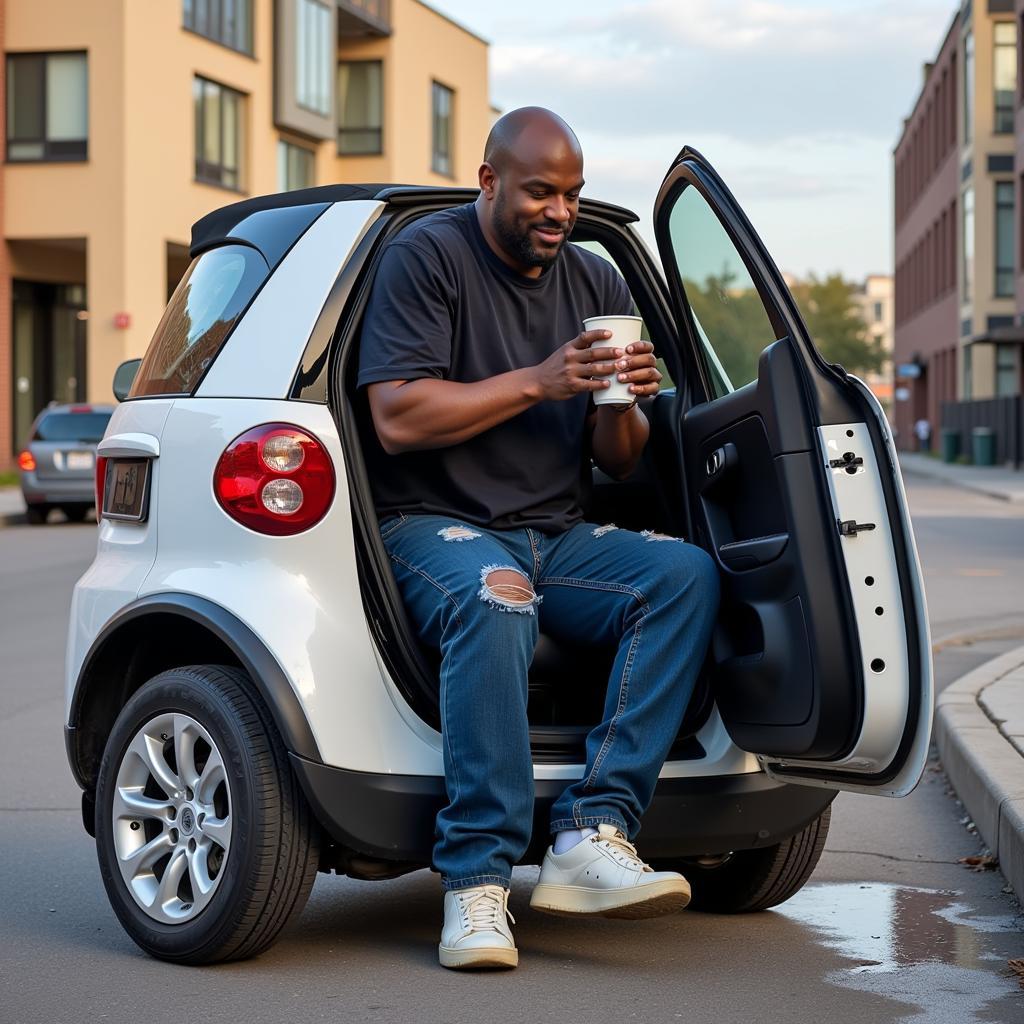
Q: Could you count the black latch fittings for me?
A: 2